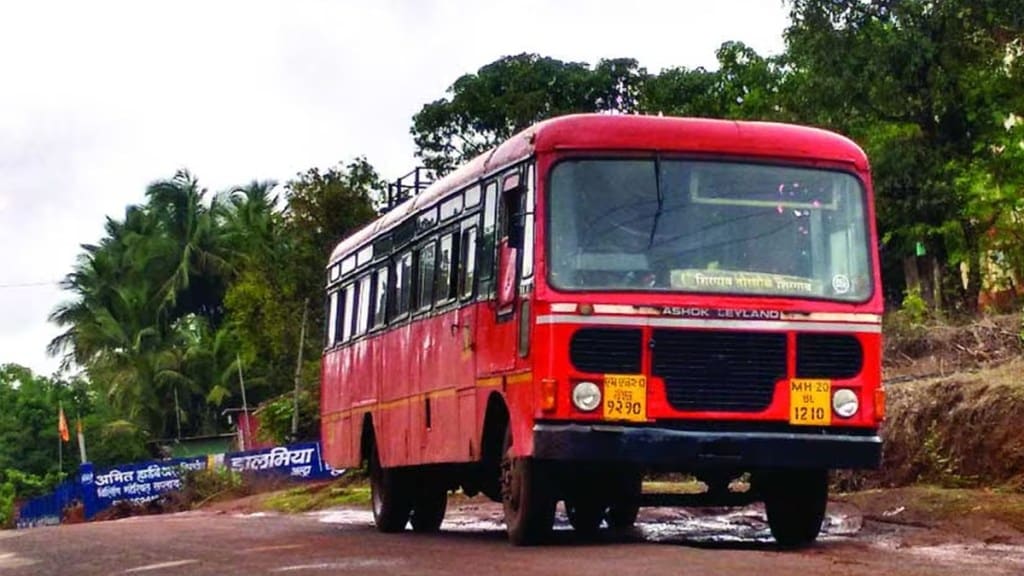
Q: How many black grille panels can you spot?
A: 3